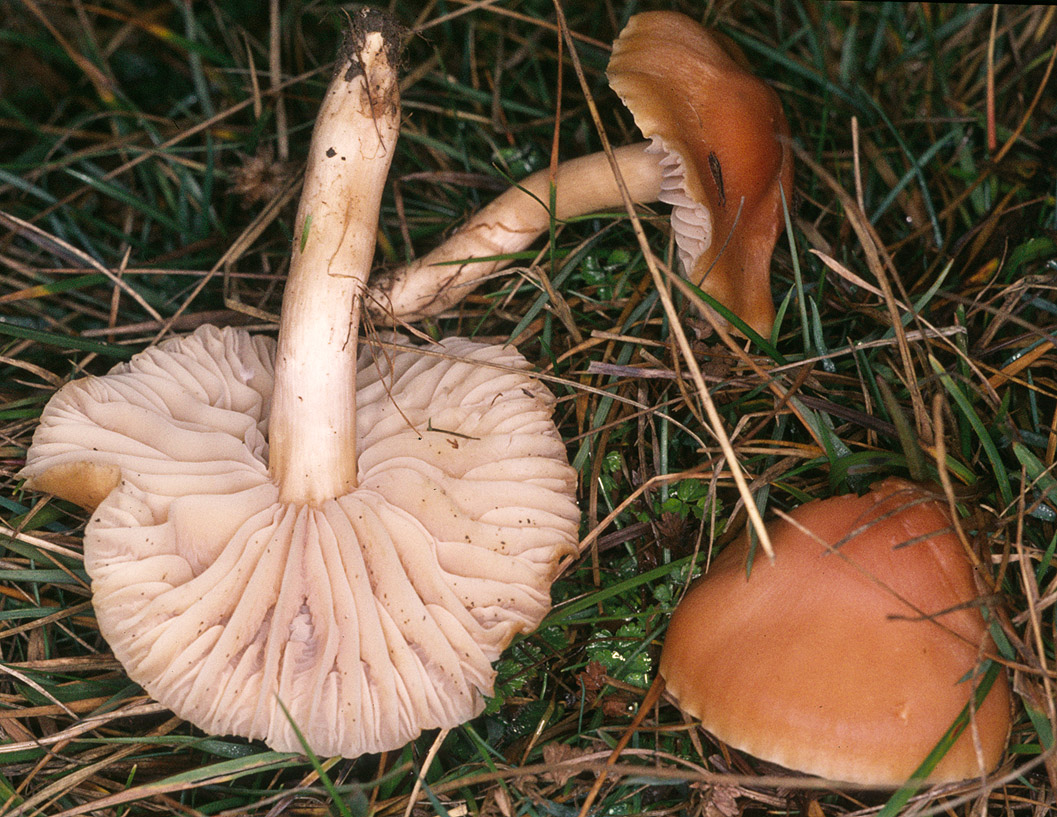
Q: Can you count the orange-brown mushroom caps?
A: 2